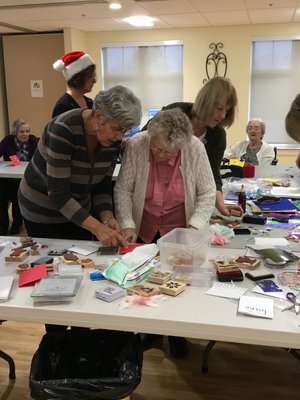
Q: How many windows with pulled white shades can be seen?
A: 2